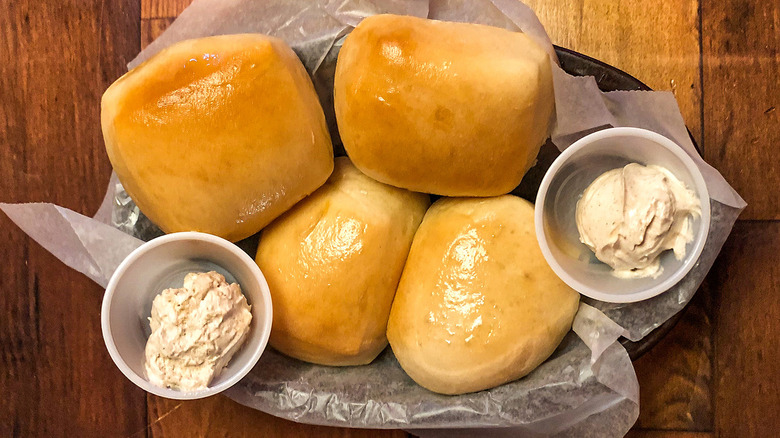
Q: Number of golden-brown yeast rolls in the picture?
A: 4